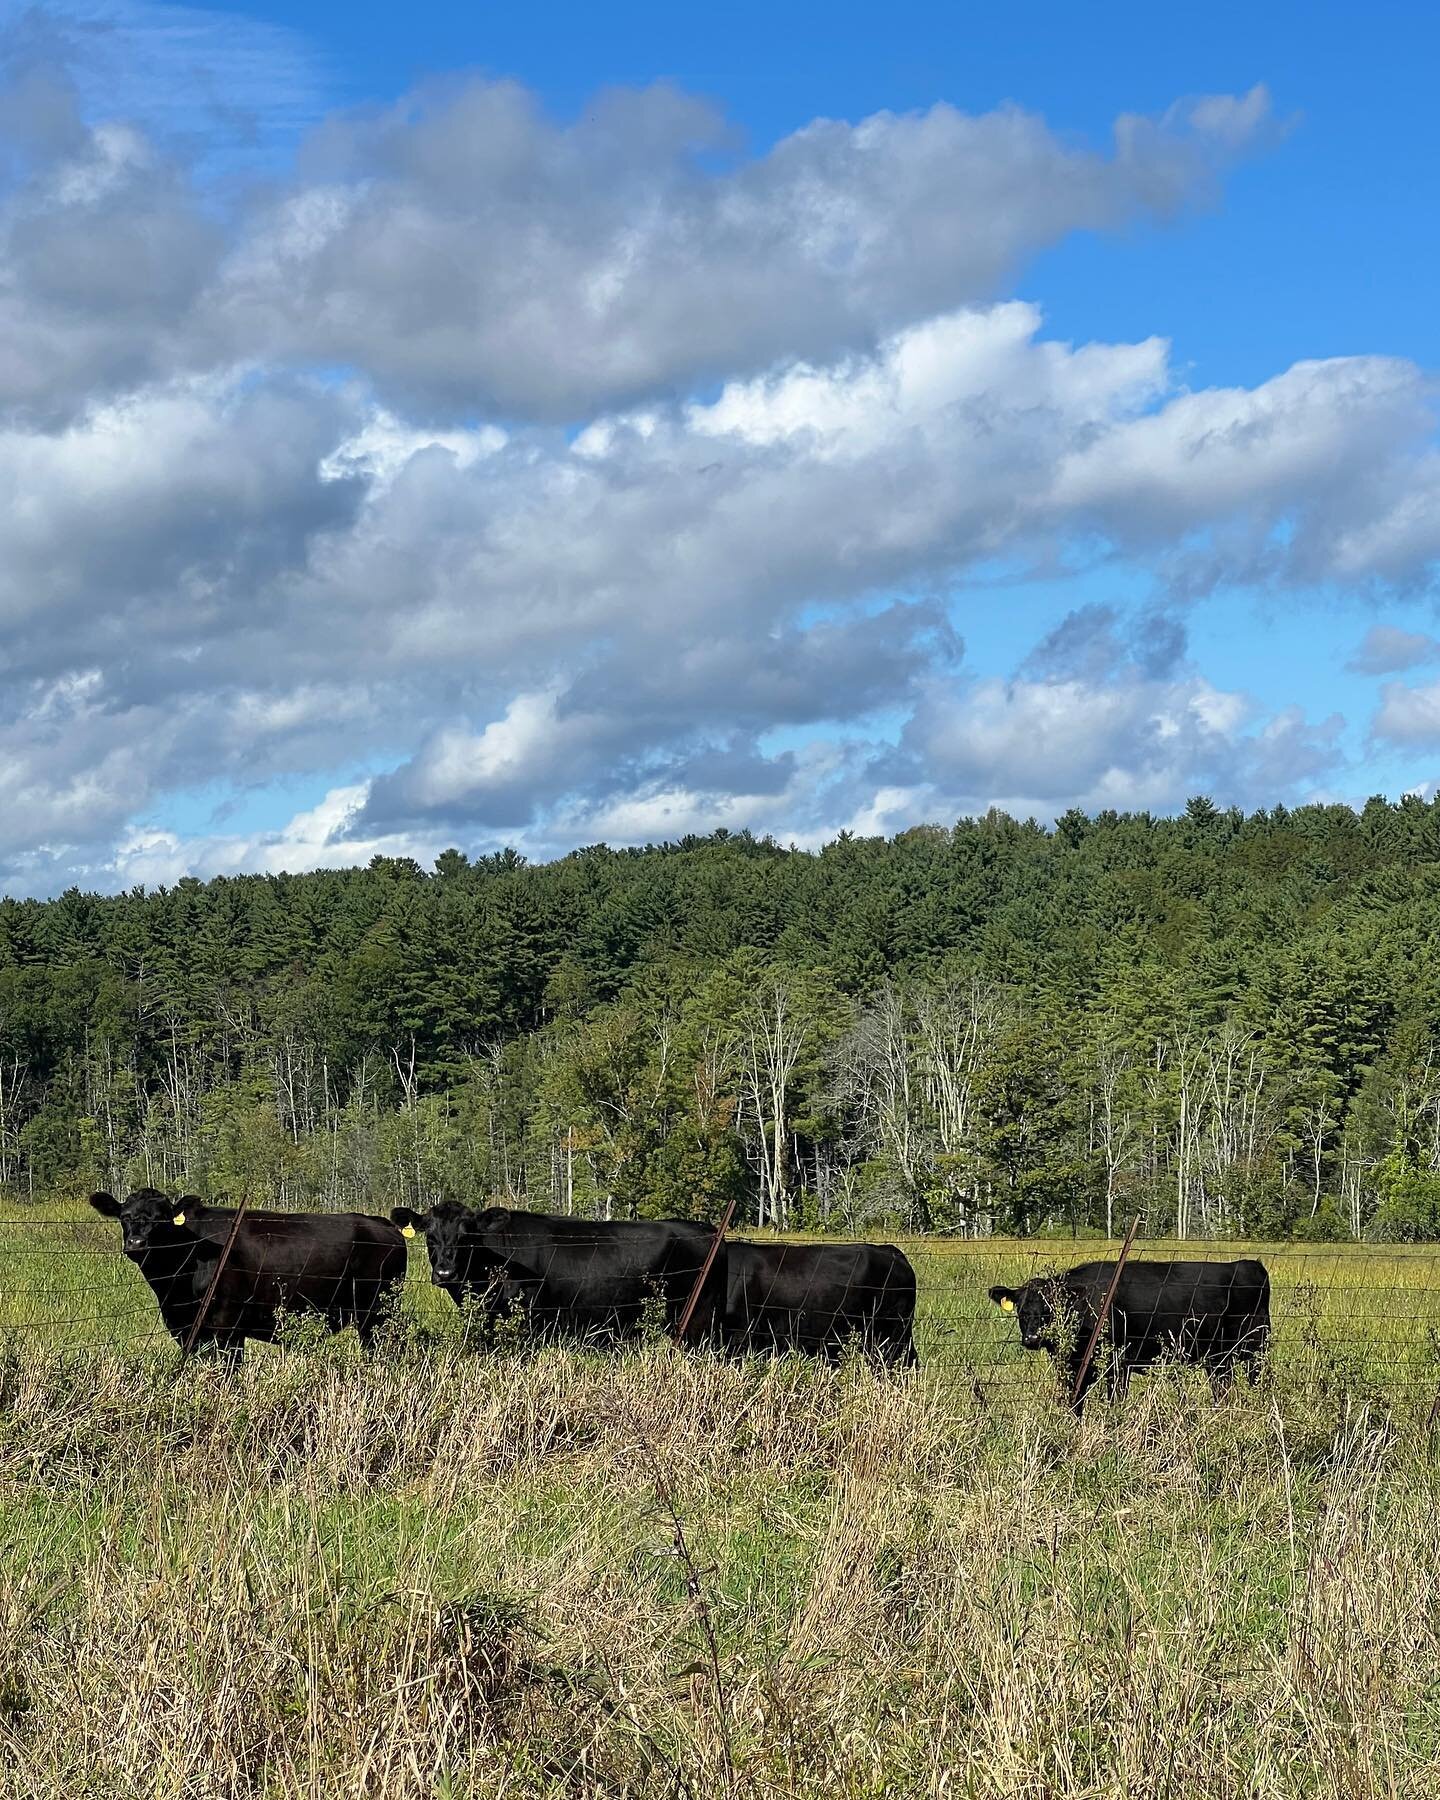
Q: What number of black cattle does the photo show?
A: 4